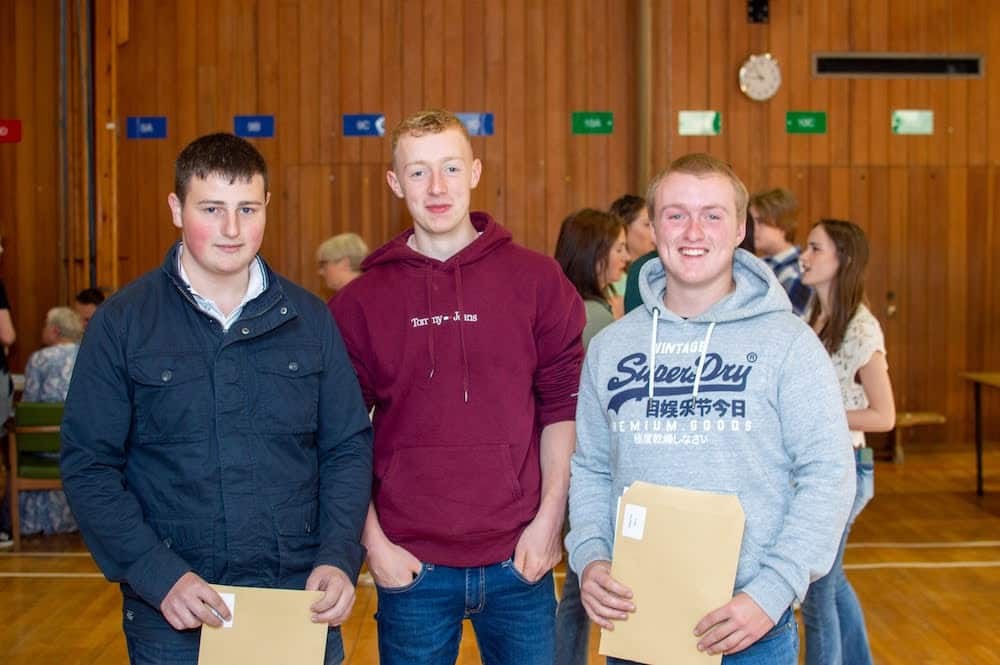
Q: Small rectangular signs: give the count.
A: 9